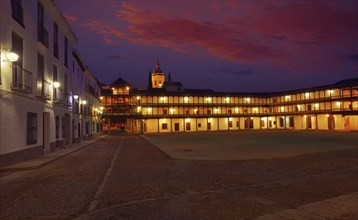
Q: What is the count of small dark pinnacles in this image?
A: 2